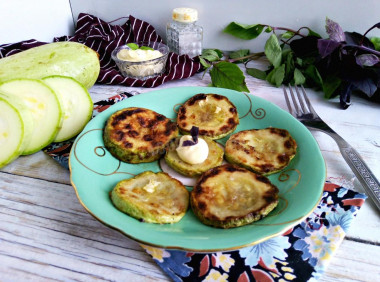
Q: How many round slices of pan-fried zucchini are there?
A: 6